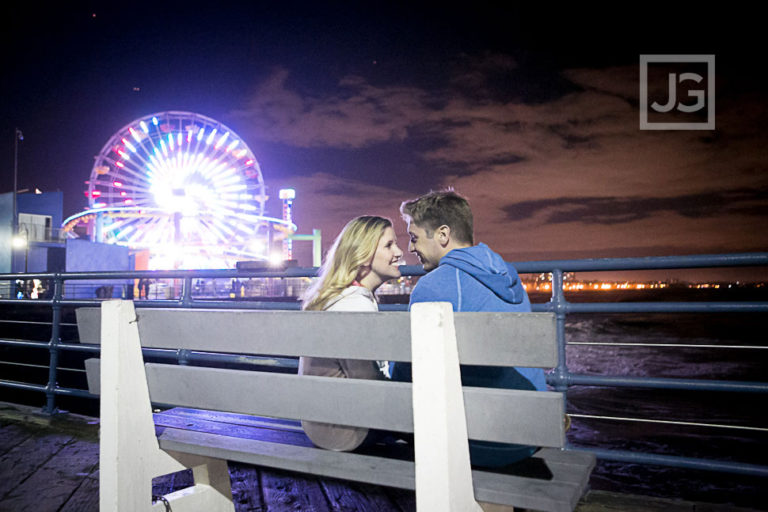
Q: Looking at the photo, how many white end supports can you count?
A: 2